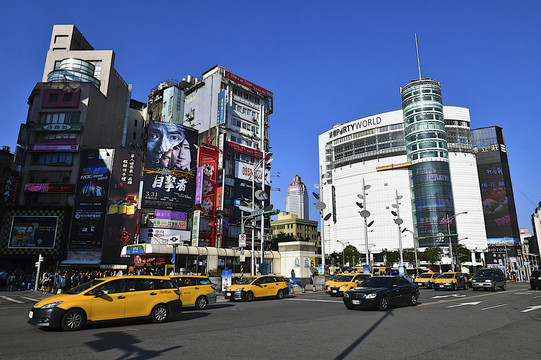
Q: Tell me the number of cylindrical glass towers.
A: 1